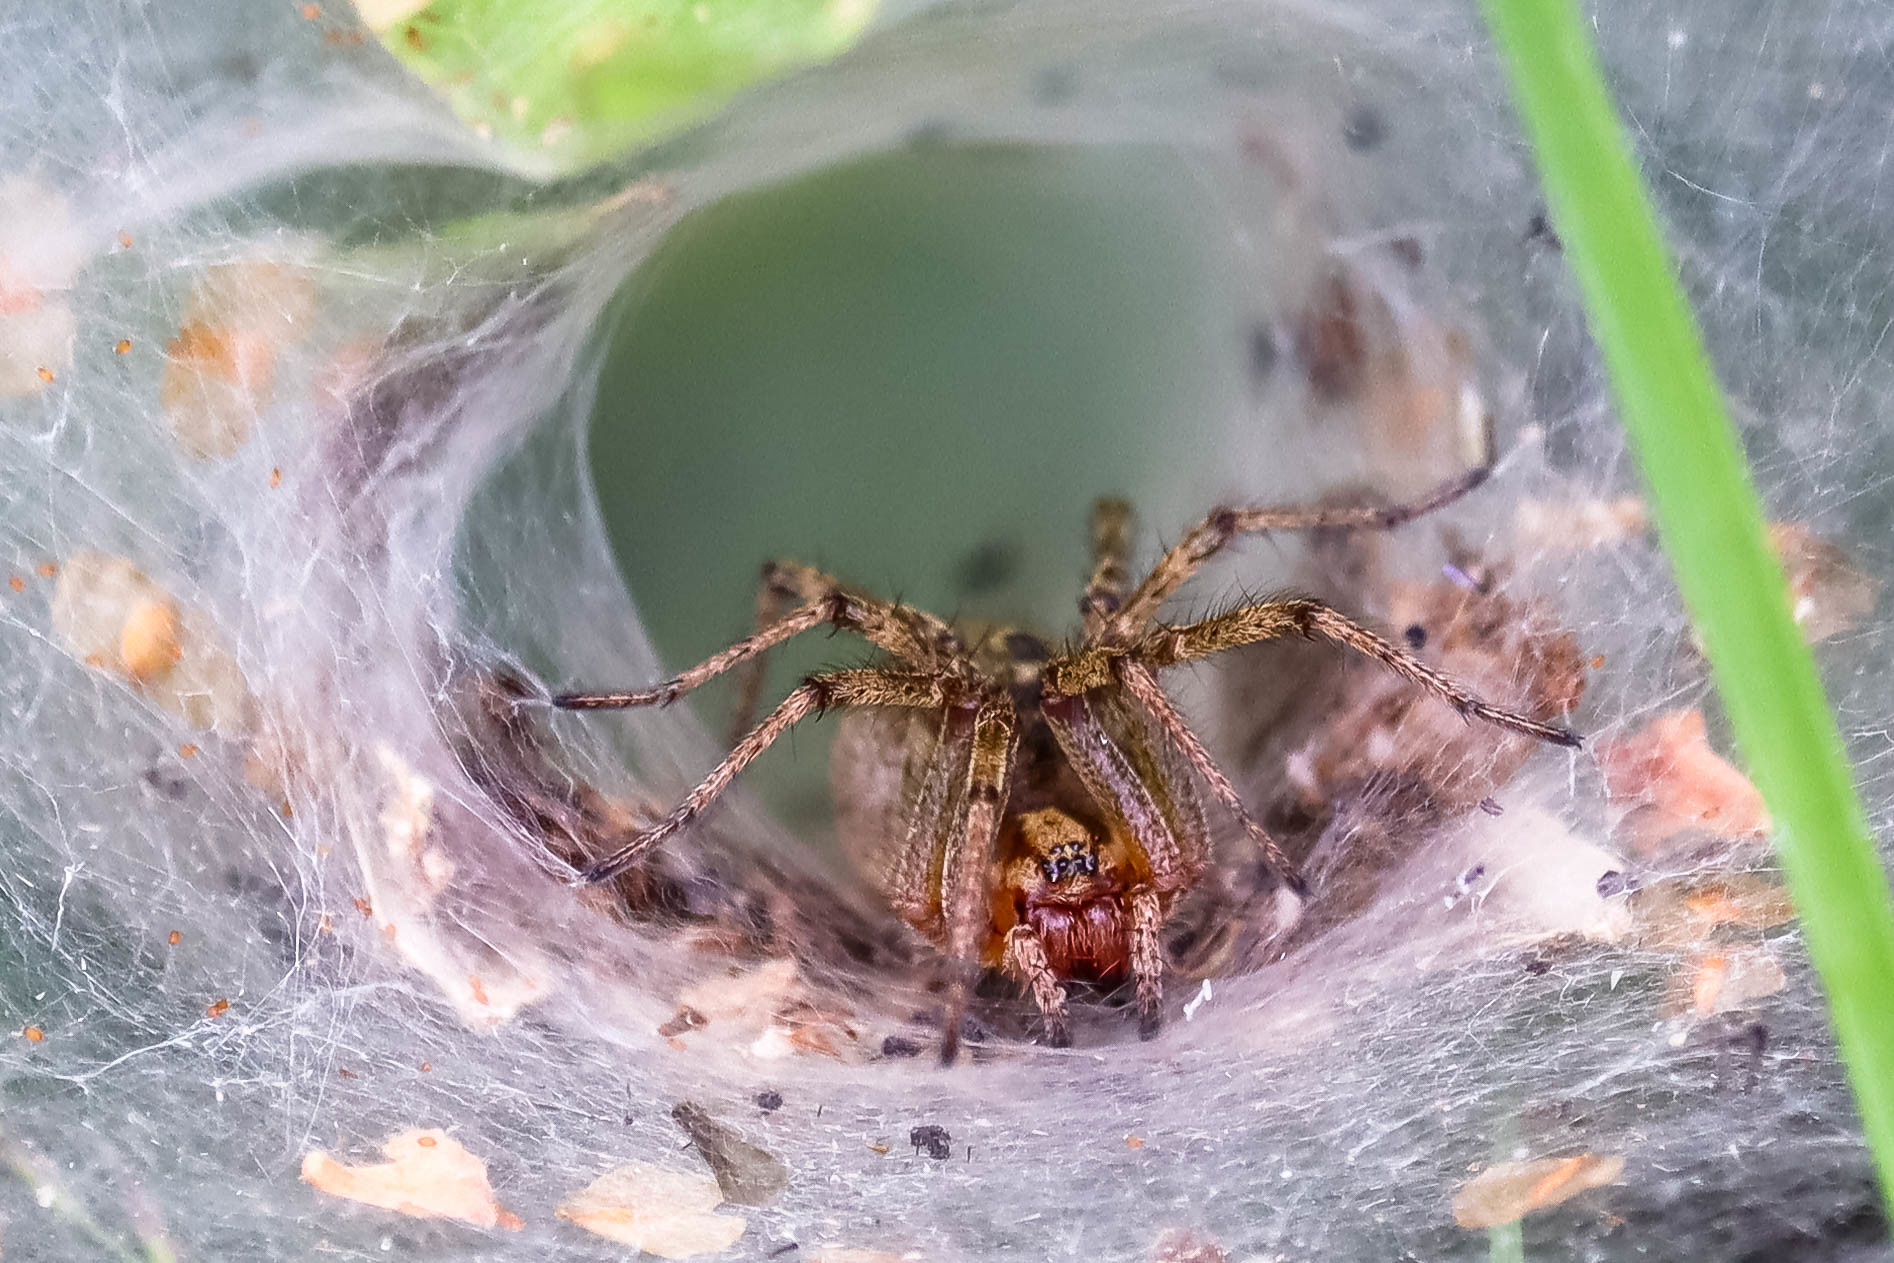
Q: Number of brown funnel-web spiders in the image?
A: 1